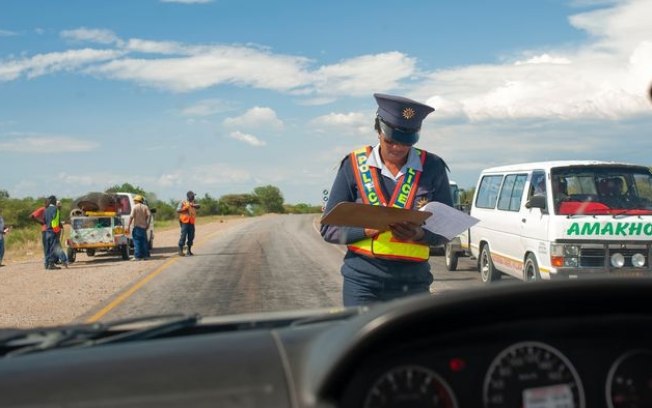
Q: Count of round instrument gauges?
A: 3